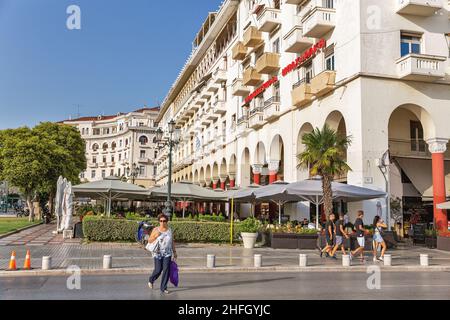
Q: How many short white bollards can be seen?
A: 8